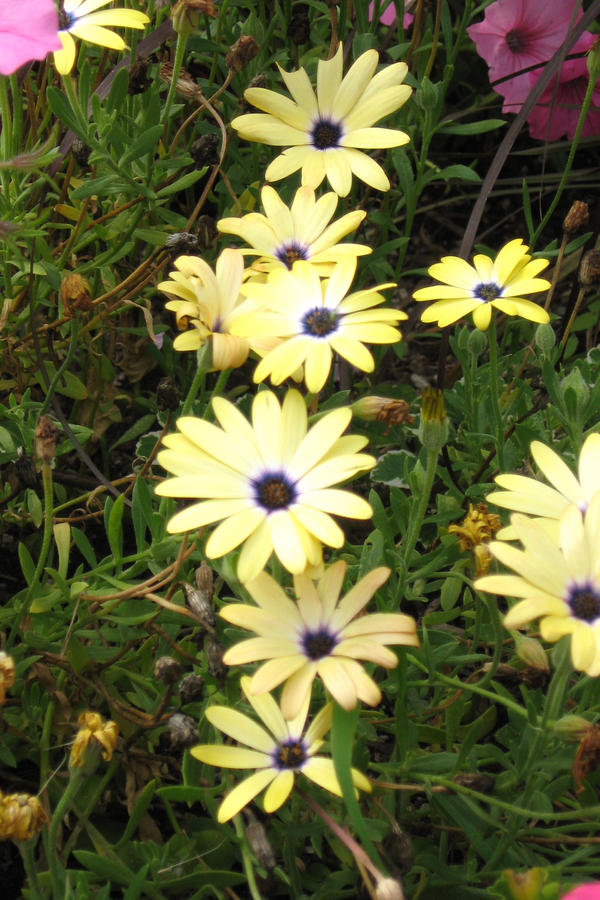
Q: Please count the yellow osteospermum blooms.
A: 11